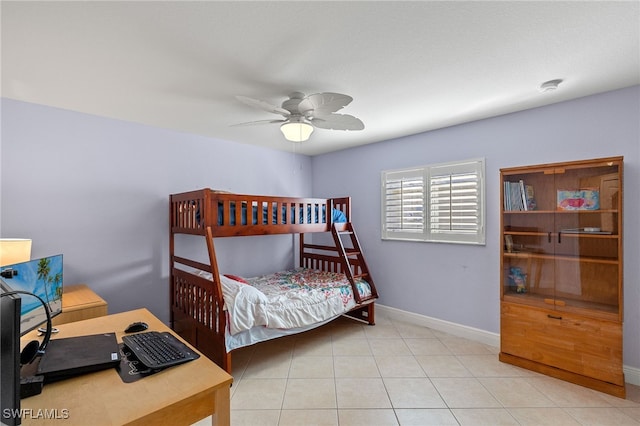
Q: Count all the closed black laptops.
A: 1